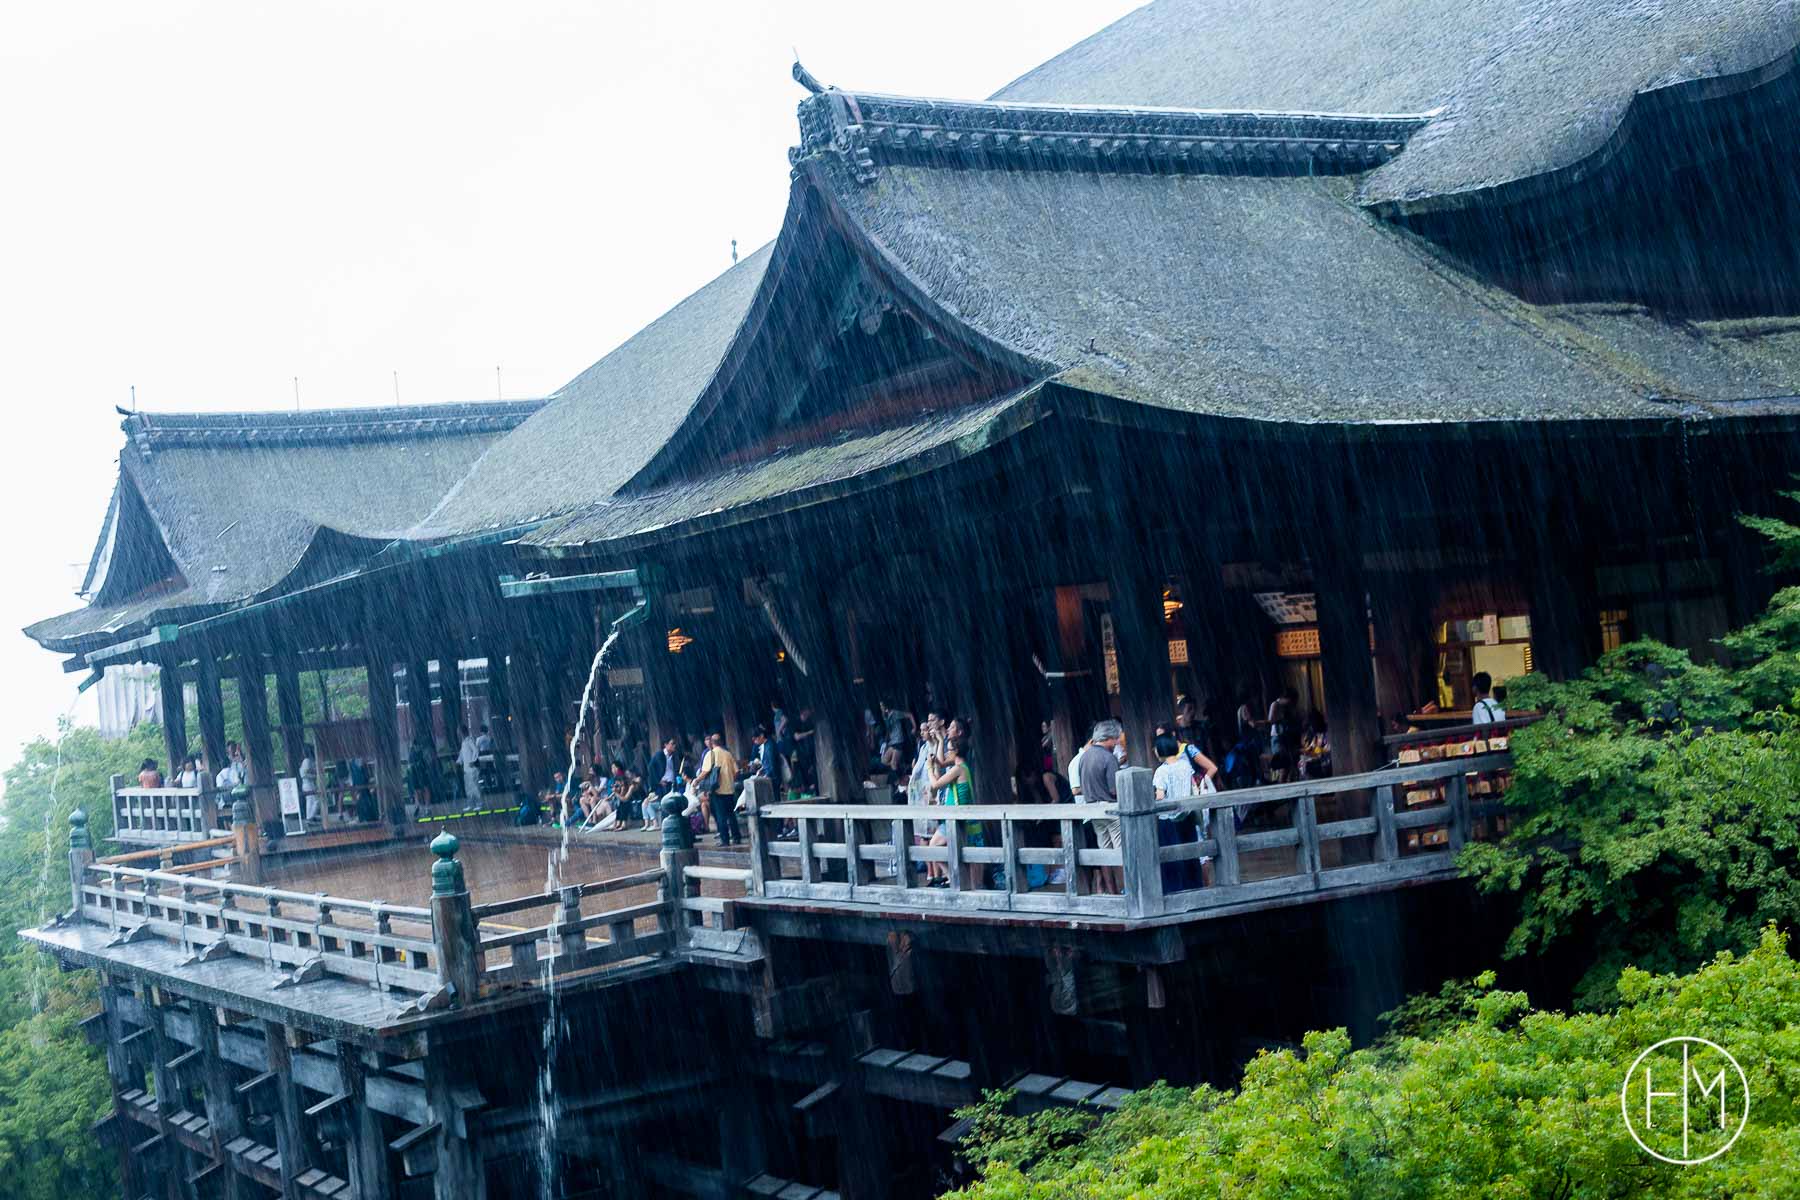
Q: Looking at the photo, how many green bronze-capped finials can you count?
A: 4